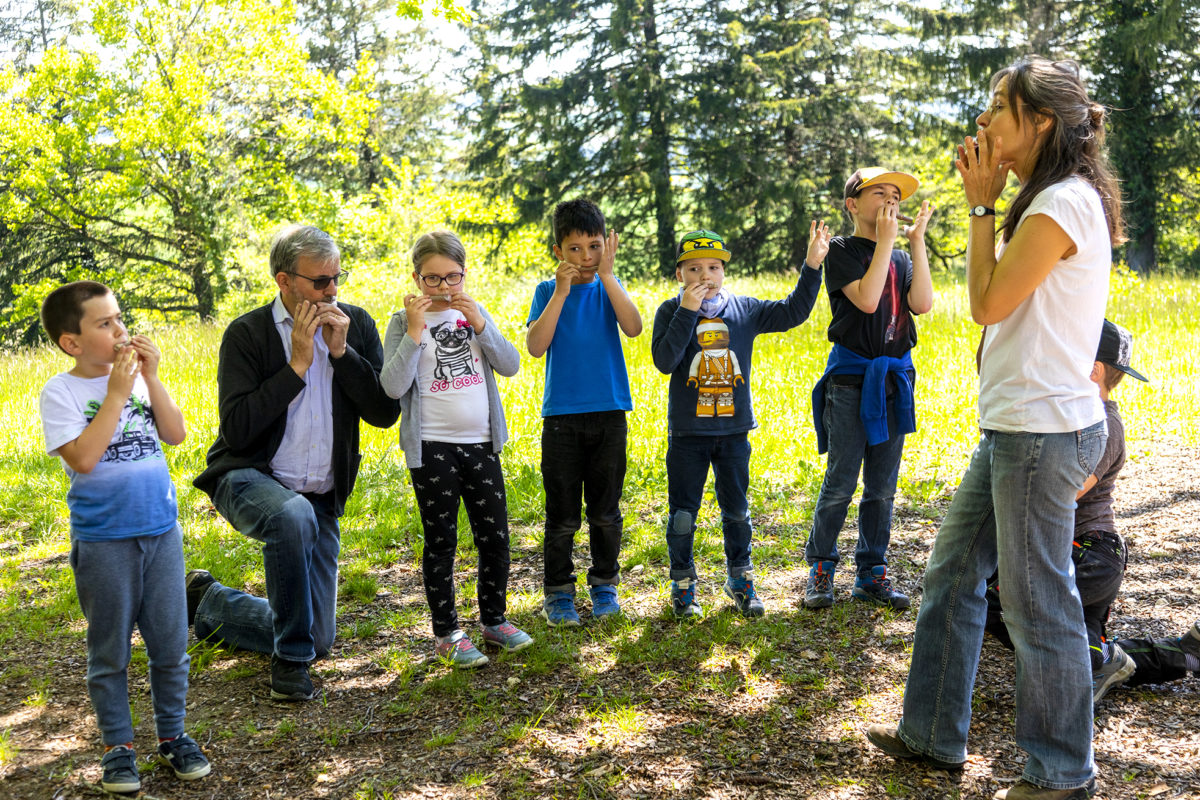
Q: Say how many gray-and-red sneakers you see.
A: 2